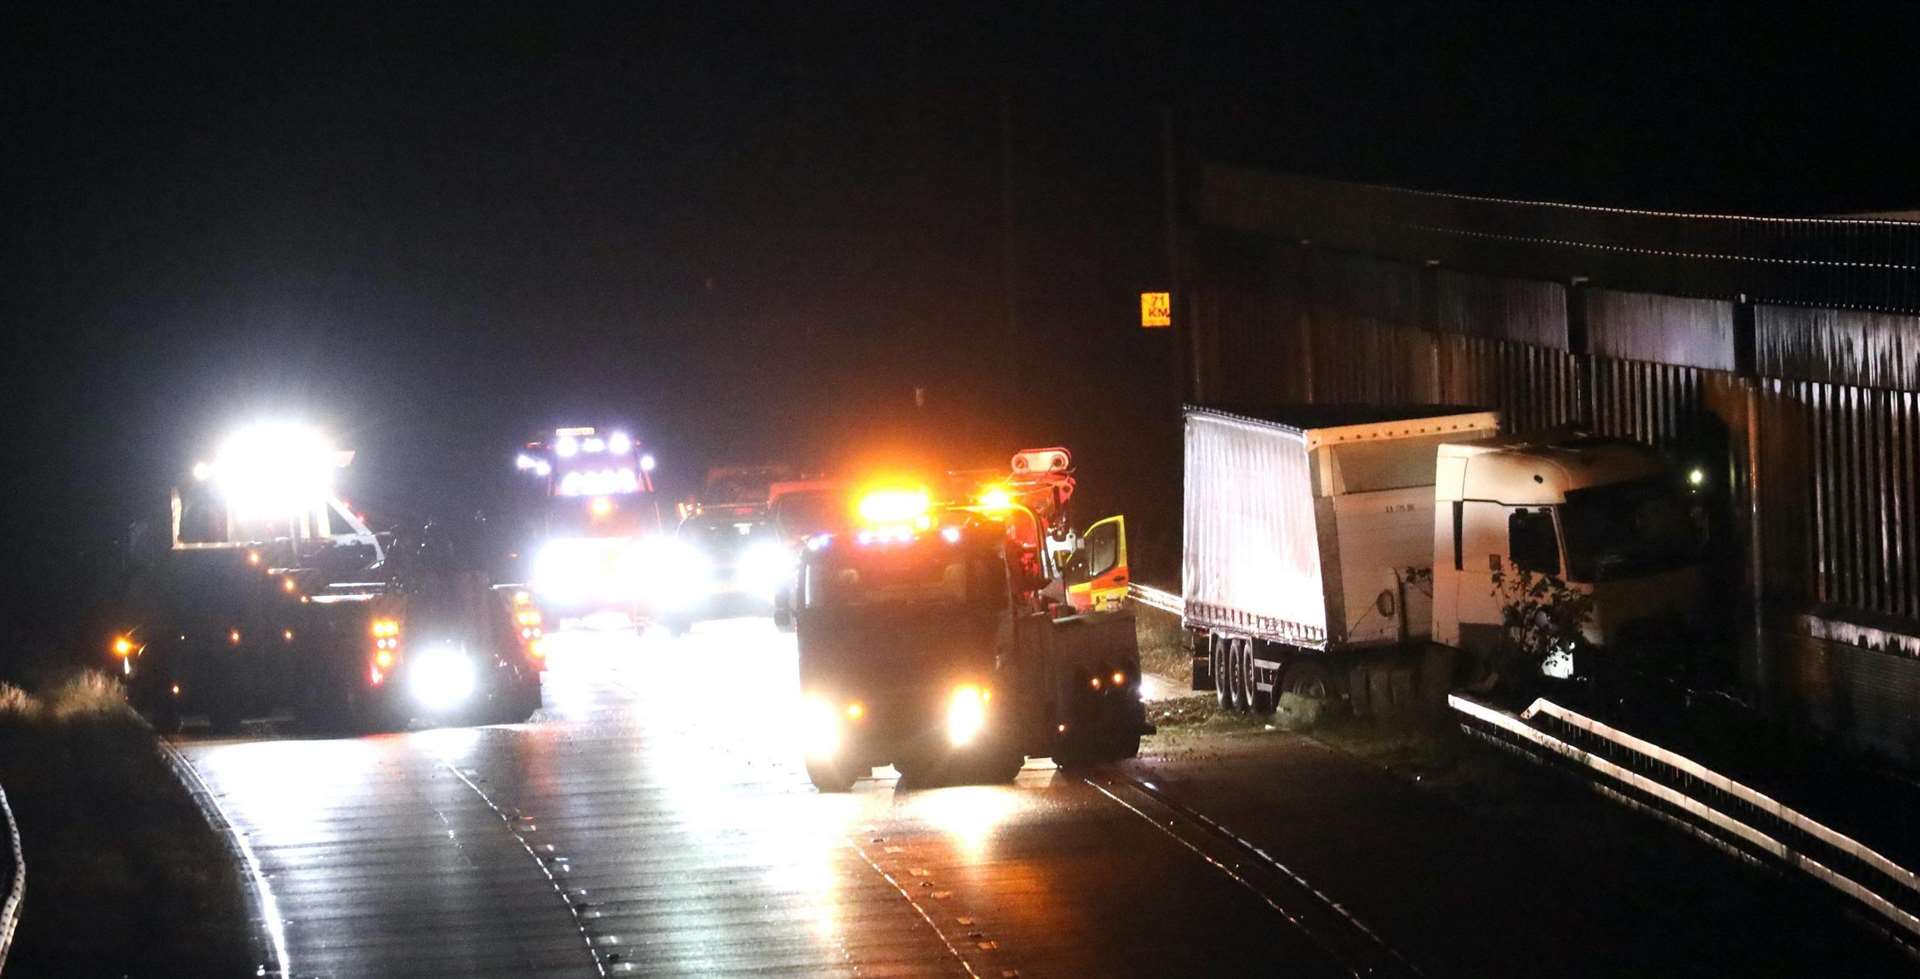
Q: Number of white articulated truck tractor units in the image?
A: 1